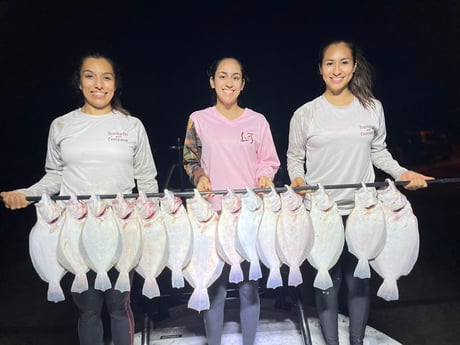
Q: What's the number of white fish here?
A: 14